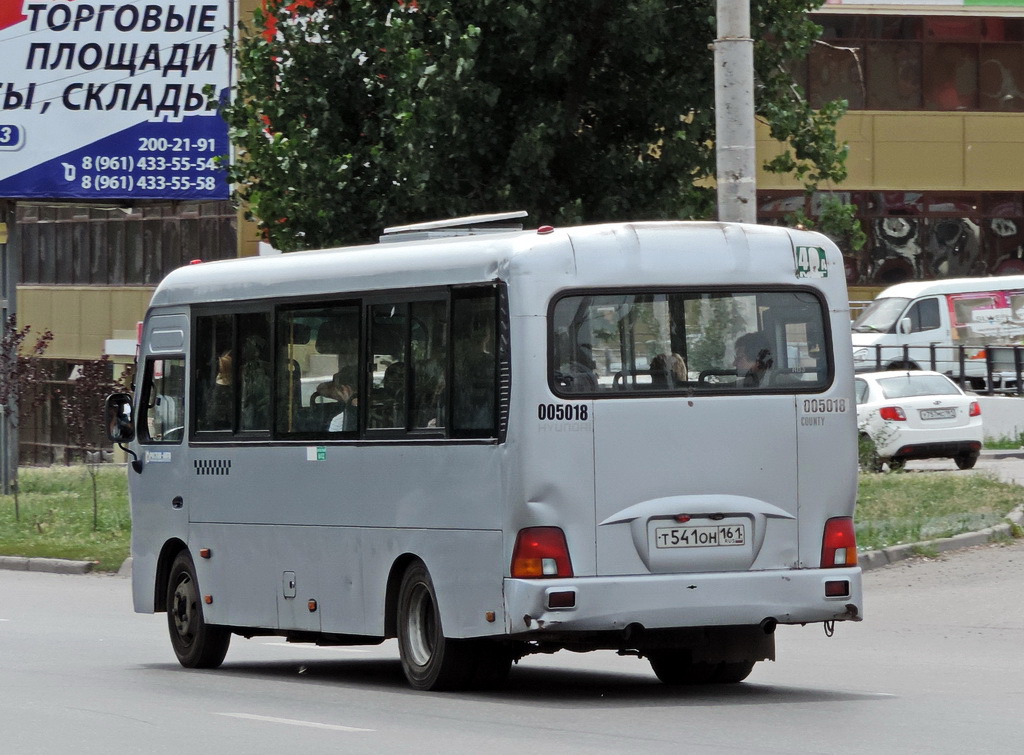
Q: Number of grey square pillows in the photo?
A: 0